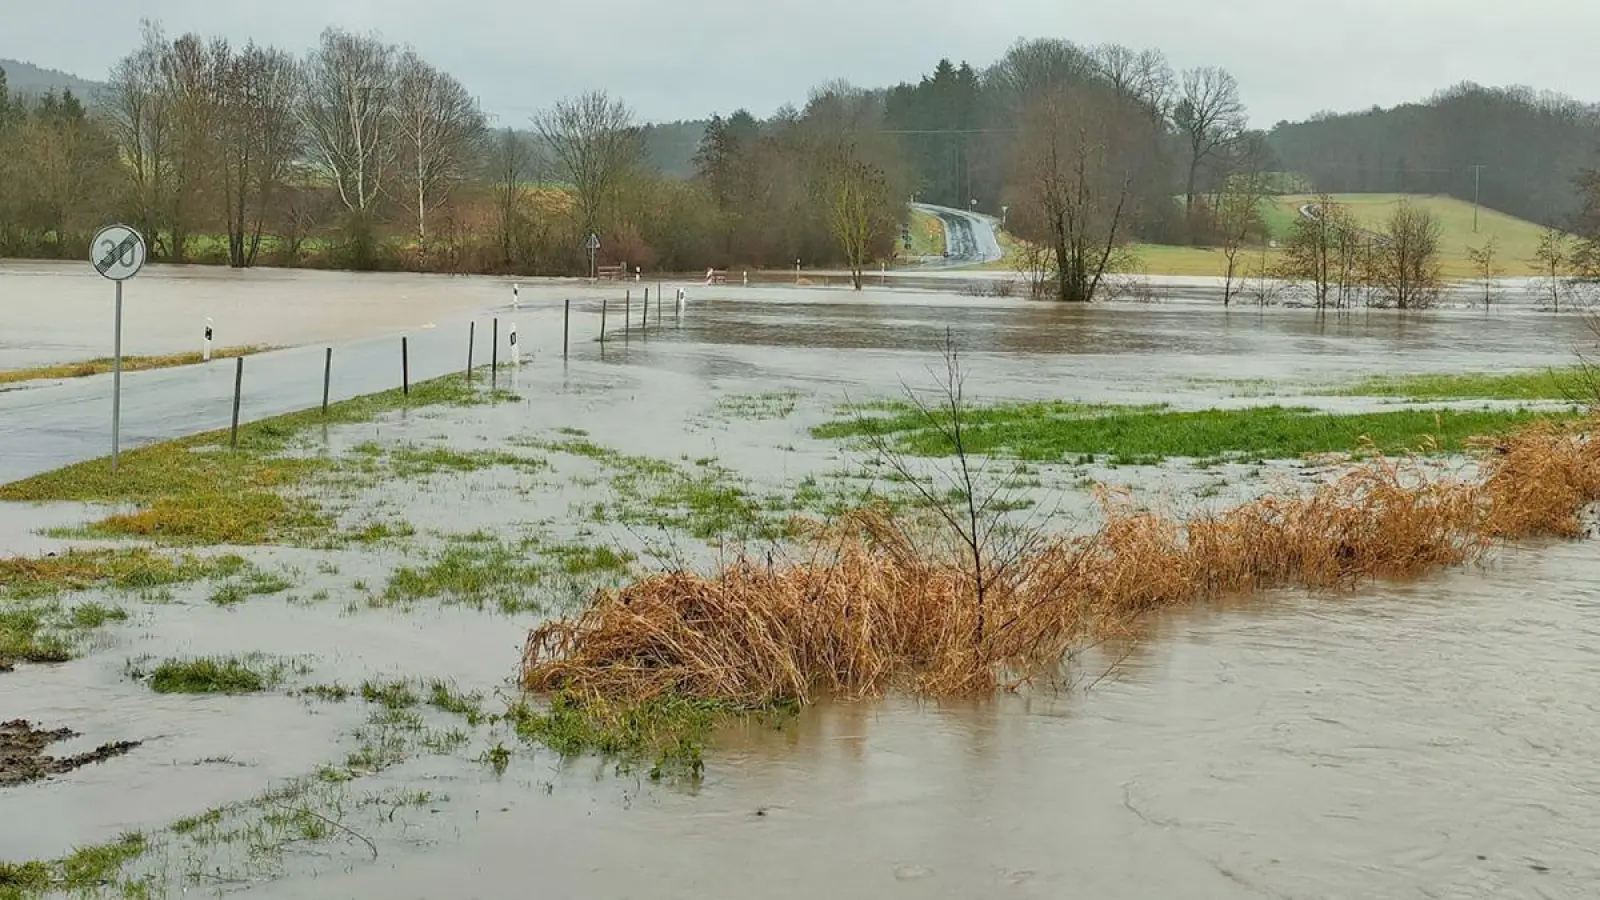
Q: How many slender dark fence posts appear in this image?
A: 11